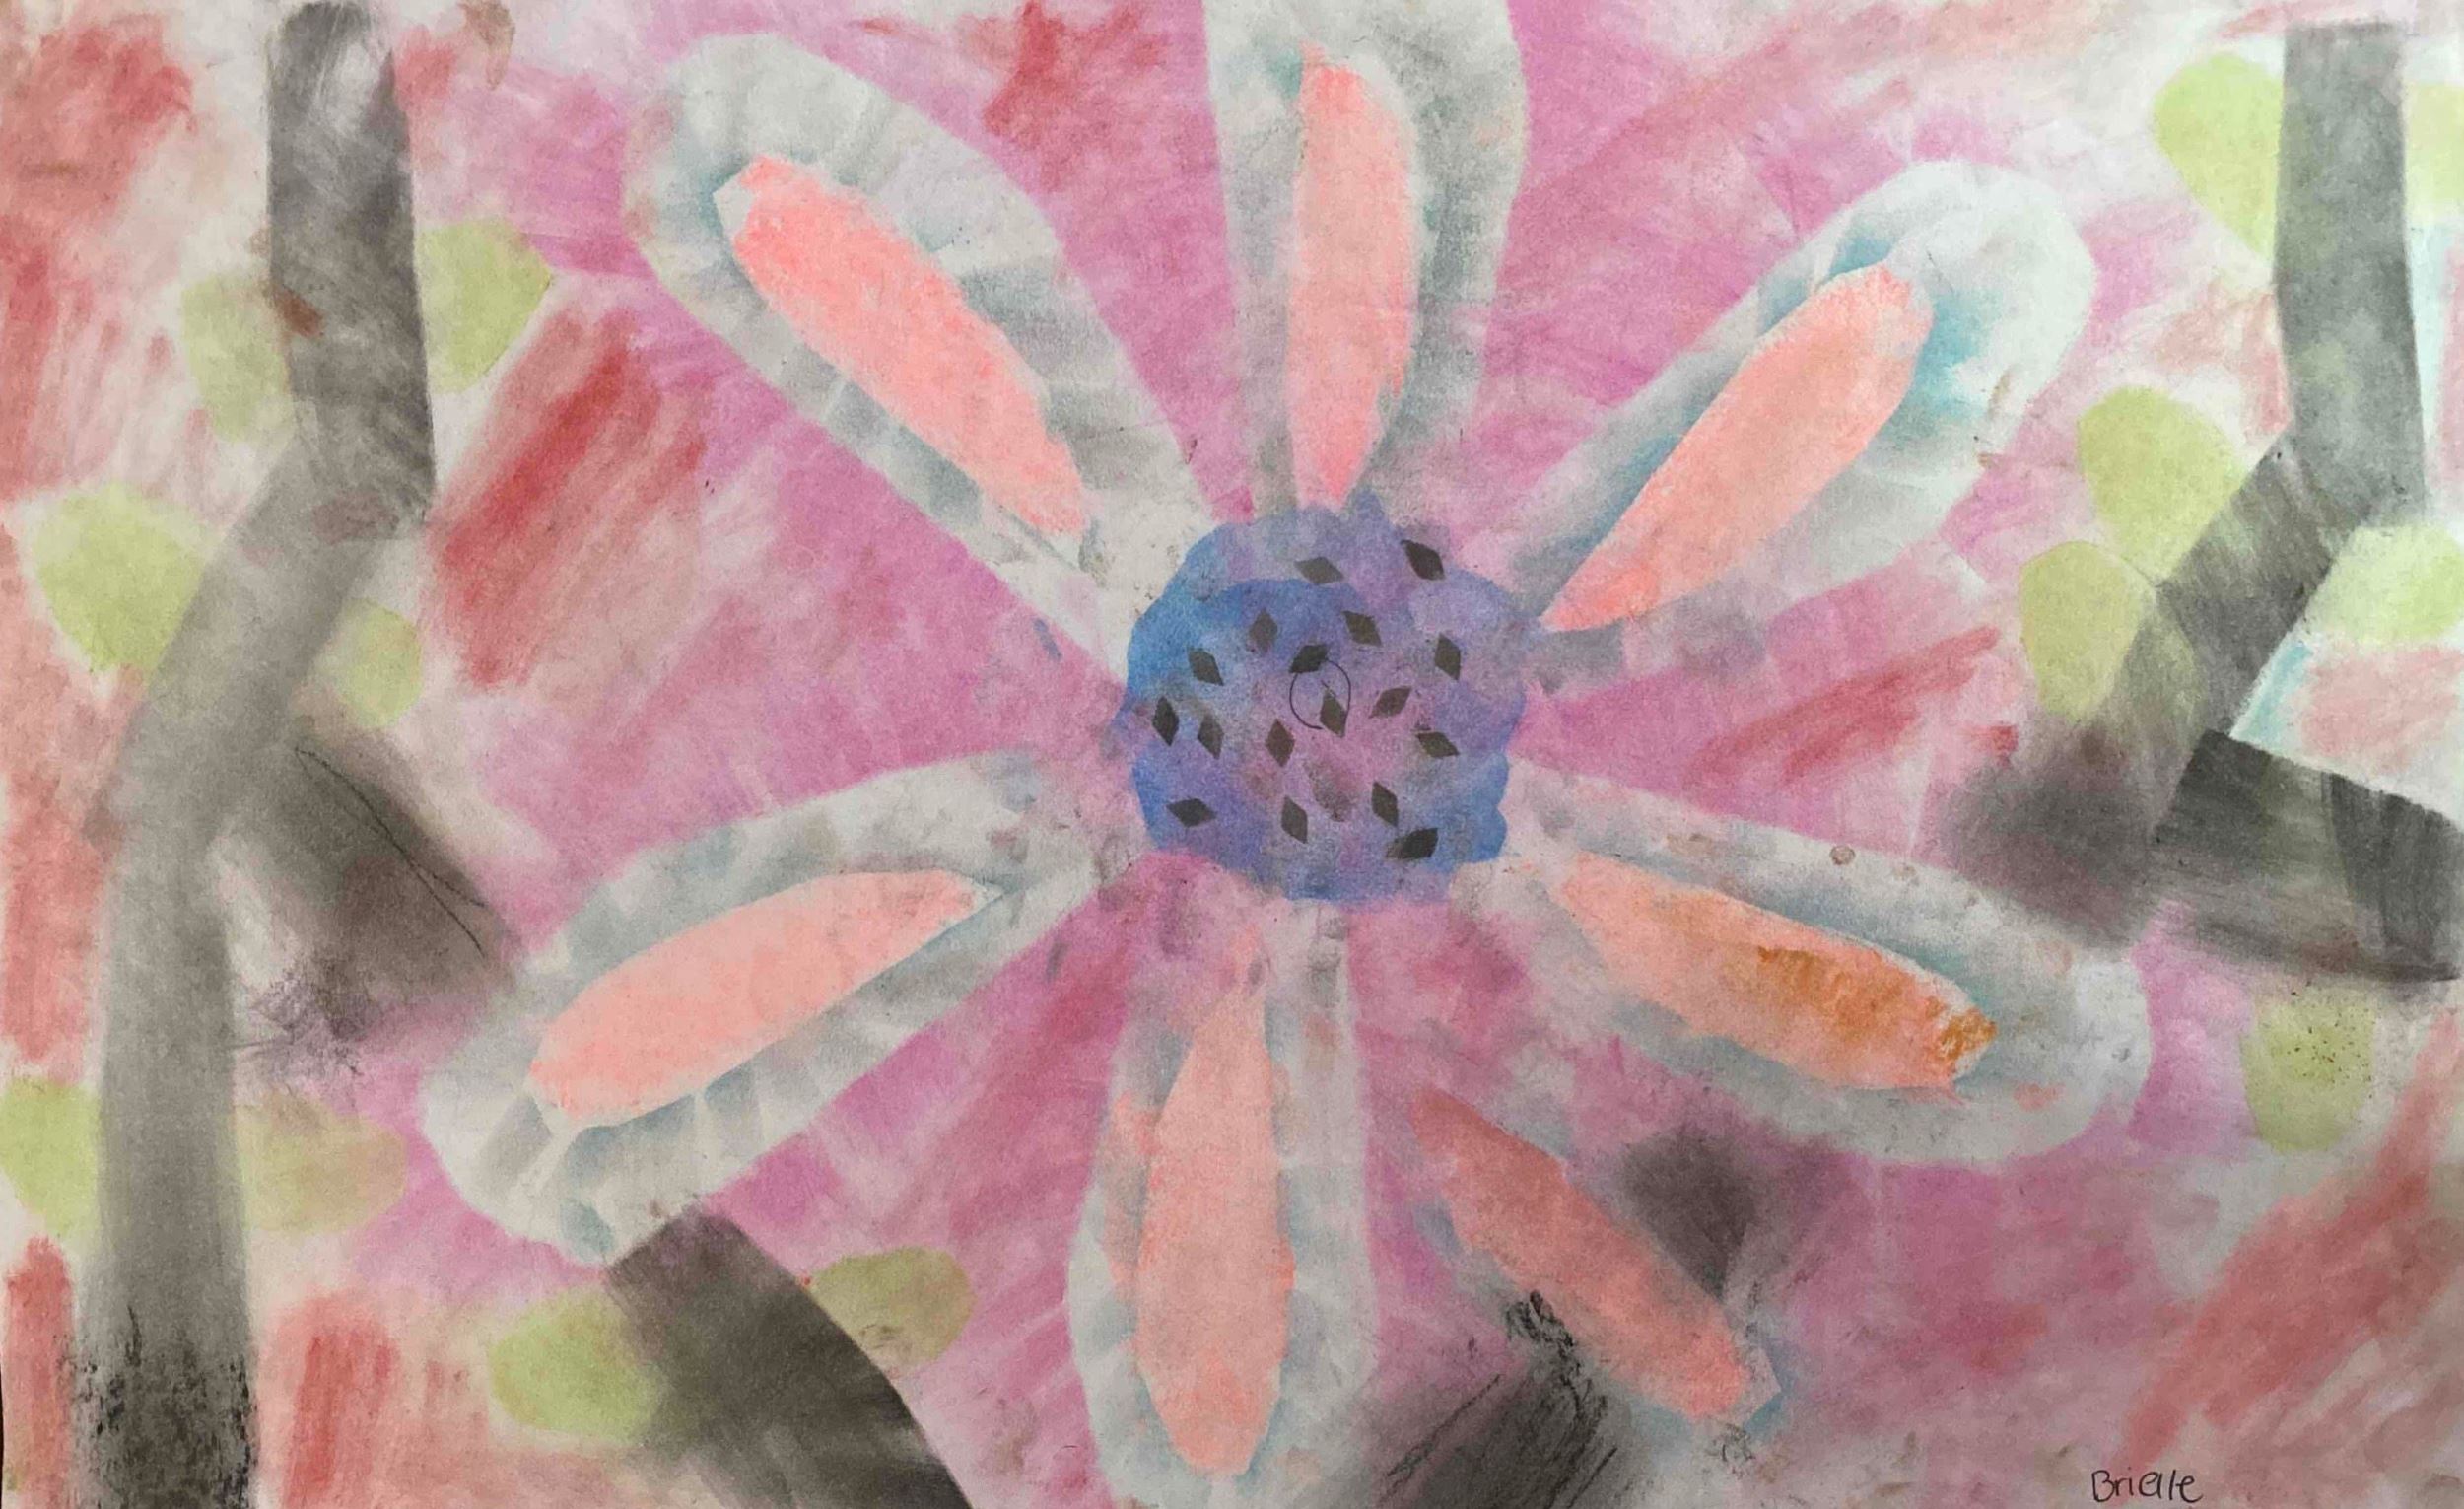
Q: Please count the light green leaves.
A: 14